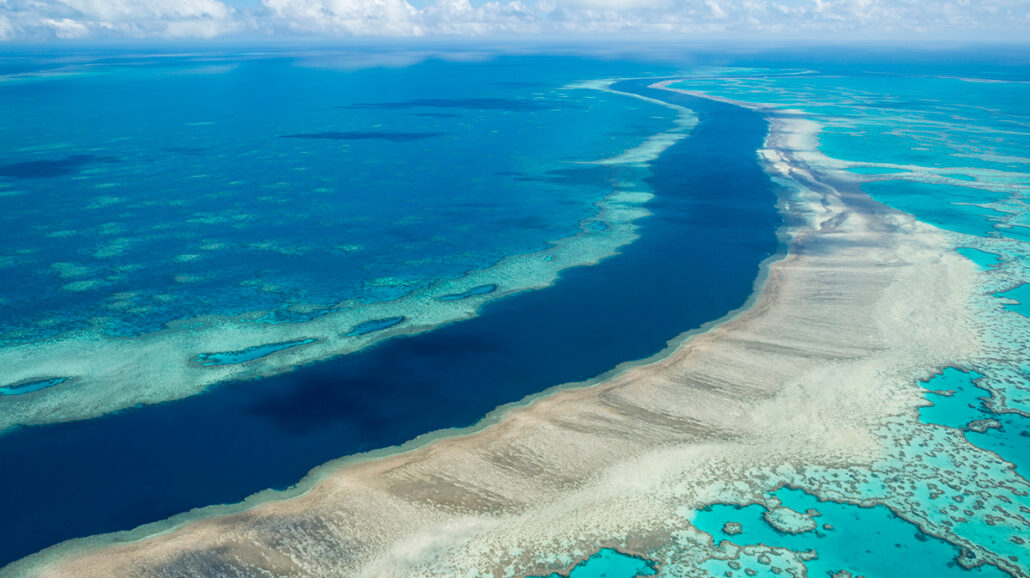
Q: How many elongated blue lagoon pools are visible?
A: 4